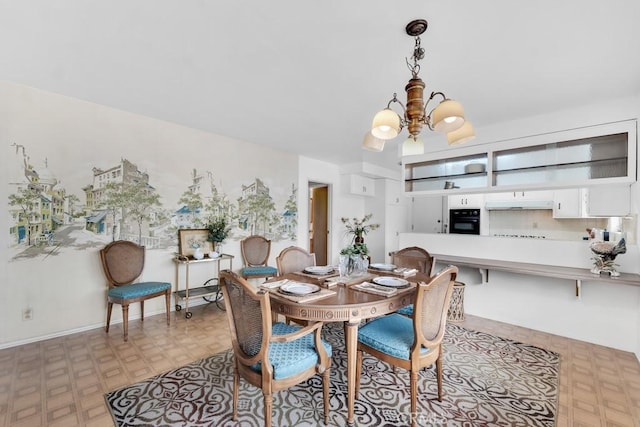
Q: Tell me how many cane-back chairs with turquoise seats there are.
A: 6